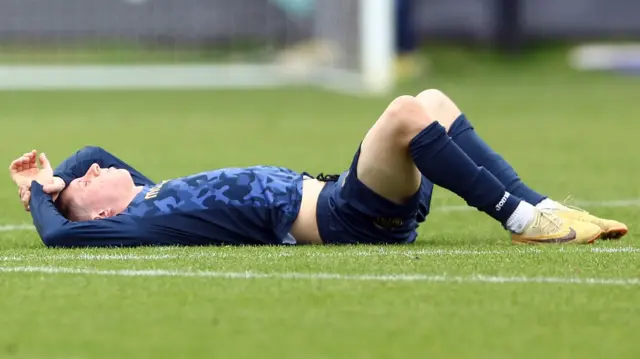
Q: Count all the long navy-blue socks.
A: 2